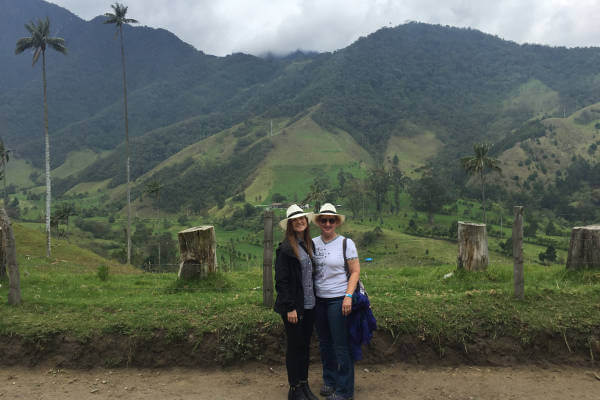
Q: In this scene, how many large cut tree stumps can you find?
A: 3